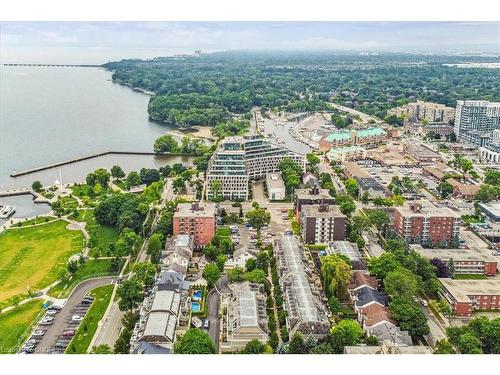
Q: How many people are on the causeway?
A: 0